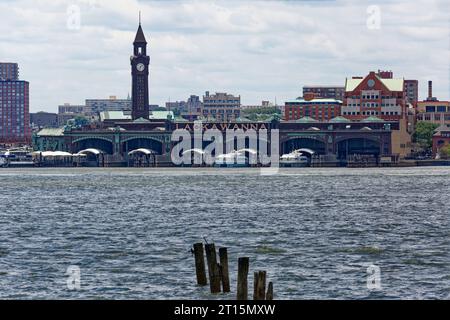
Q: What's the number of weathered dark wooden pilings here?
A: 6